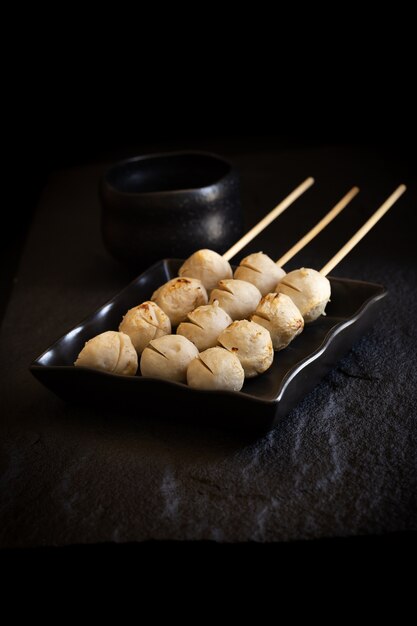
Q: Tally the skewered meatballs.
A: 12